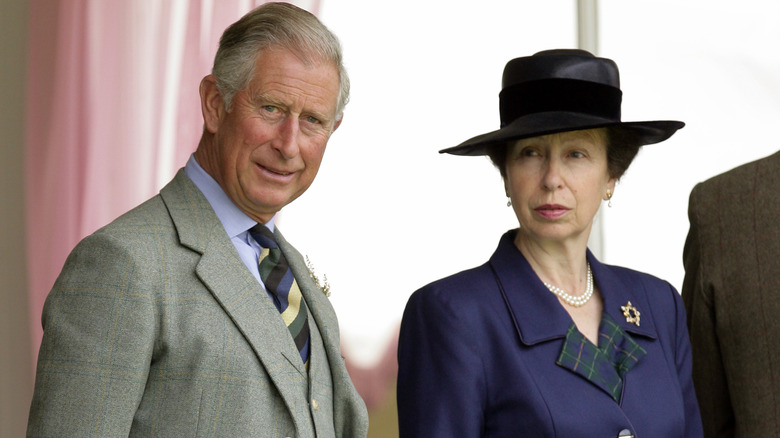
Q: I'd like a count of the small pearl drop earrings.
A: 2